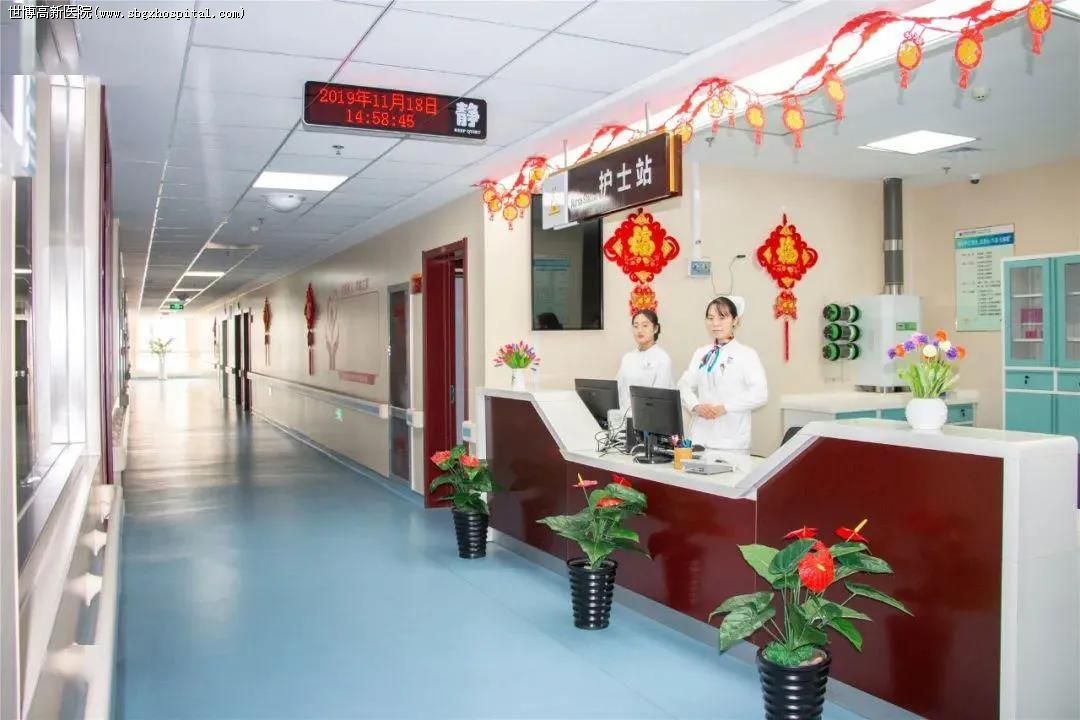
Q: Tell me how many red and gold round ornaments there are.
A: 14